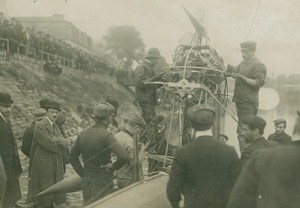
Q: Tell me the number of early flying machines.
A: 1